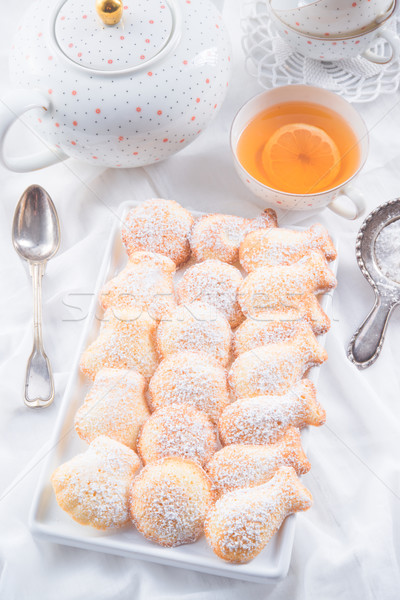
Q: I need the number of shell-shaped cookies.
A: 4